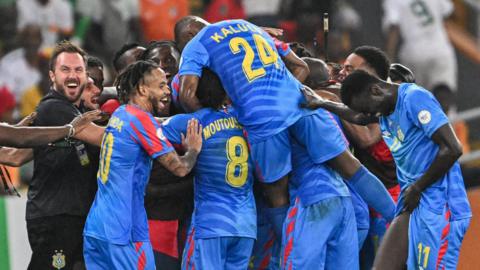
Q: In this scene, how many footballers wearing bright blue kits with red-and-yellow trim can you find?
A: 5